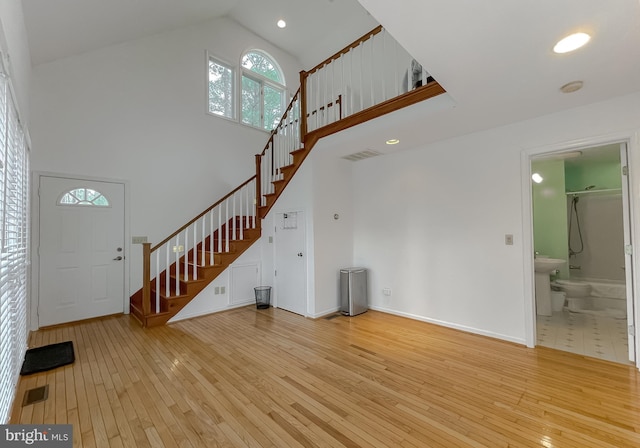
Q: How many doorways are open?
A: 1